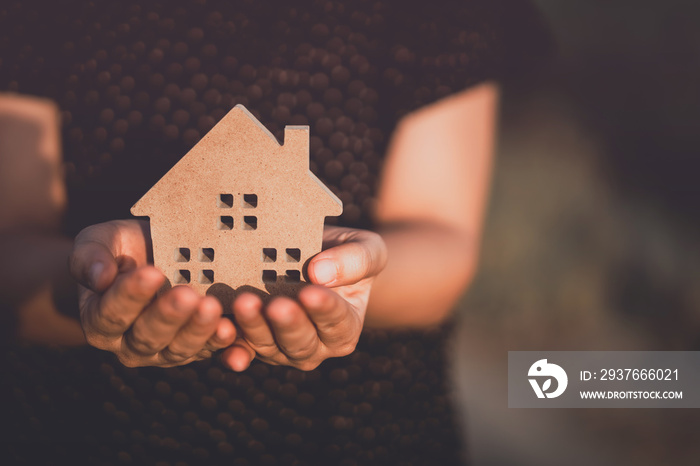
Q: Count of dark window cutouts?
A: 12